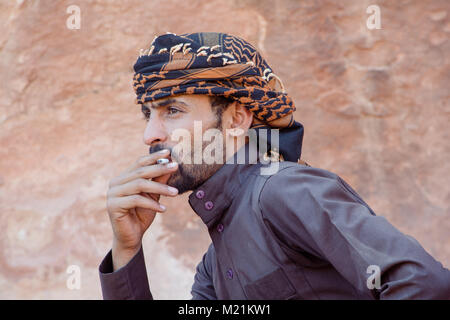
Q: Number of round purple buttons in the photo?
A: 4